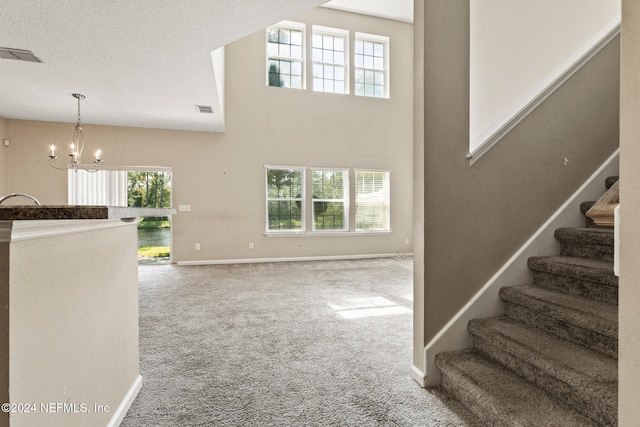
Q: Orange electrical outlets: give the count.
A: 0